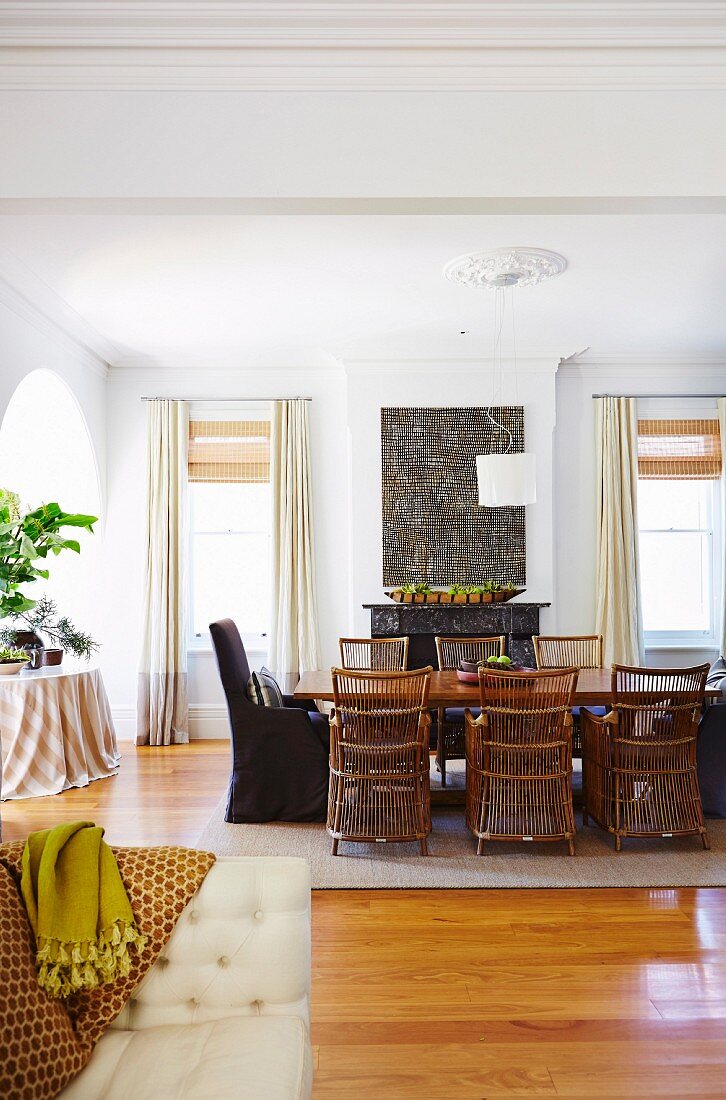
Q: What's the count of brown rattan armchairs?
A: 6